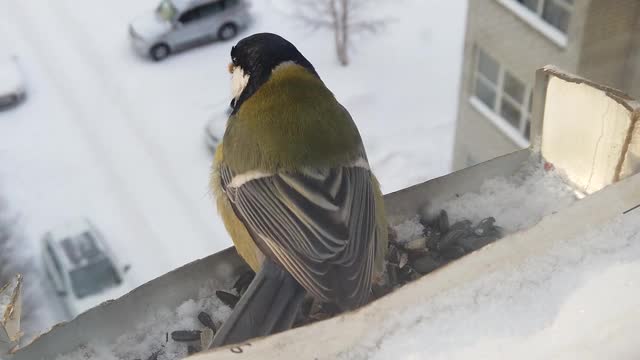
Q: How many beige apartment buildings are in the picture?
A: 1